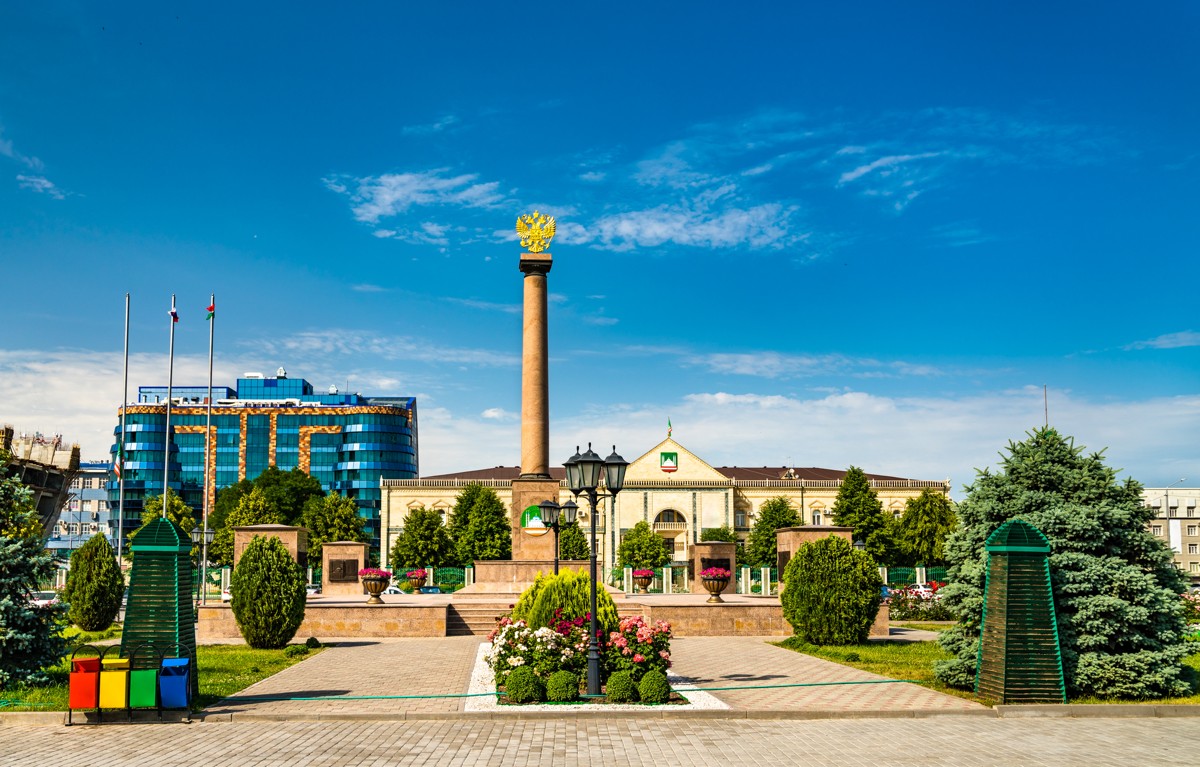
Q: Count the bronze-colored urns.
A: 4